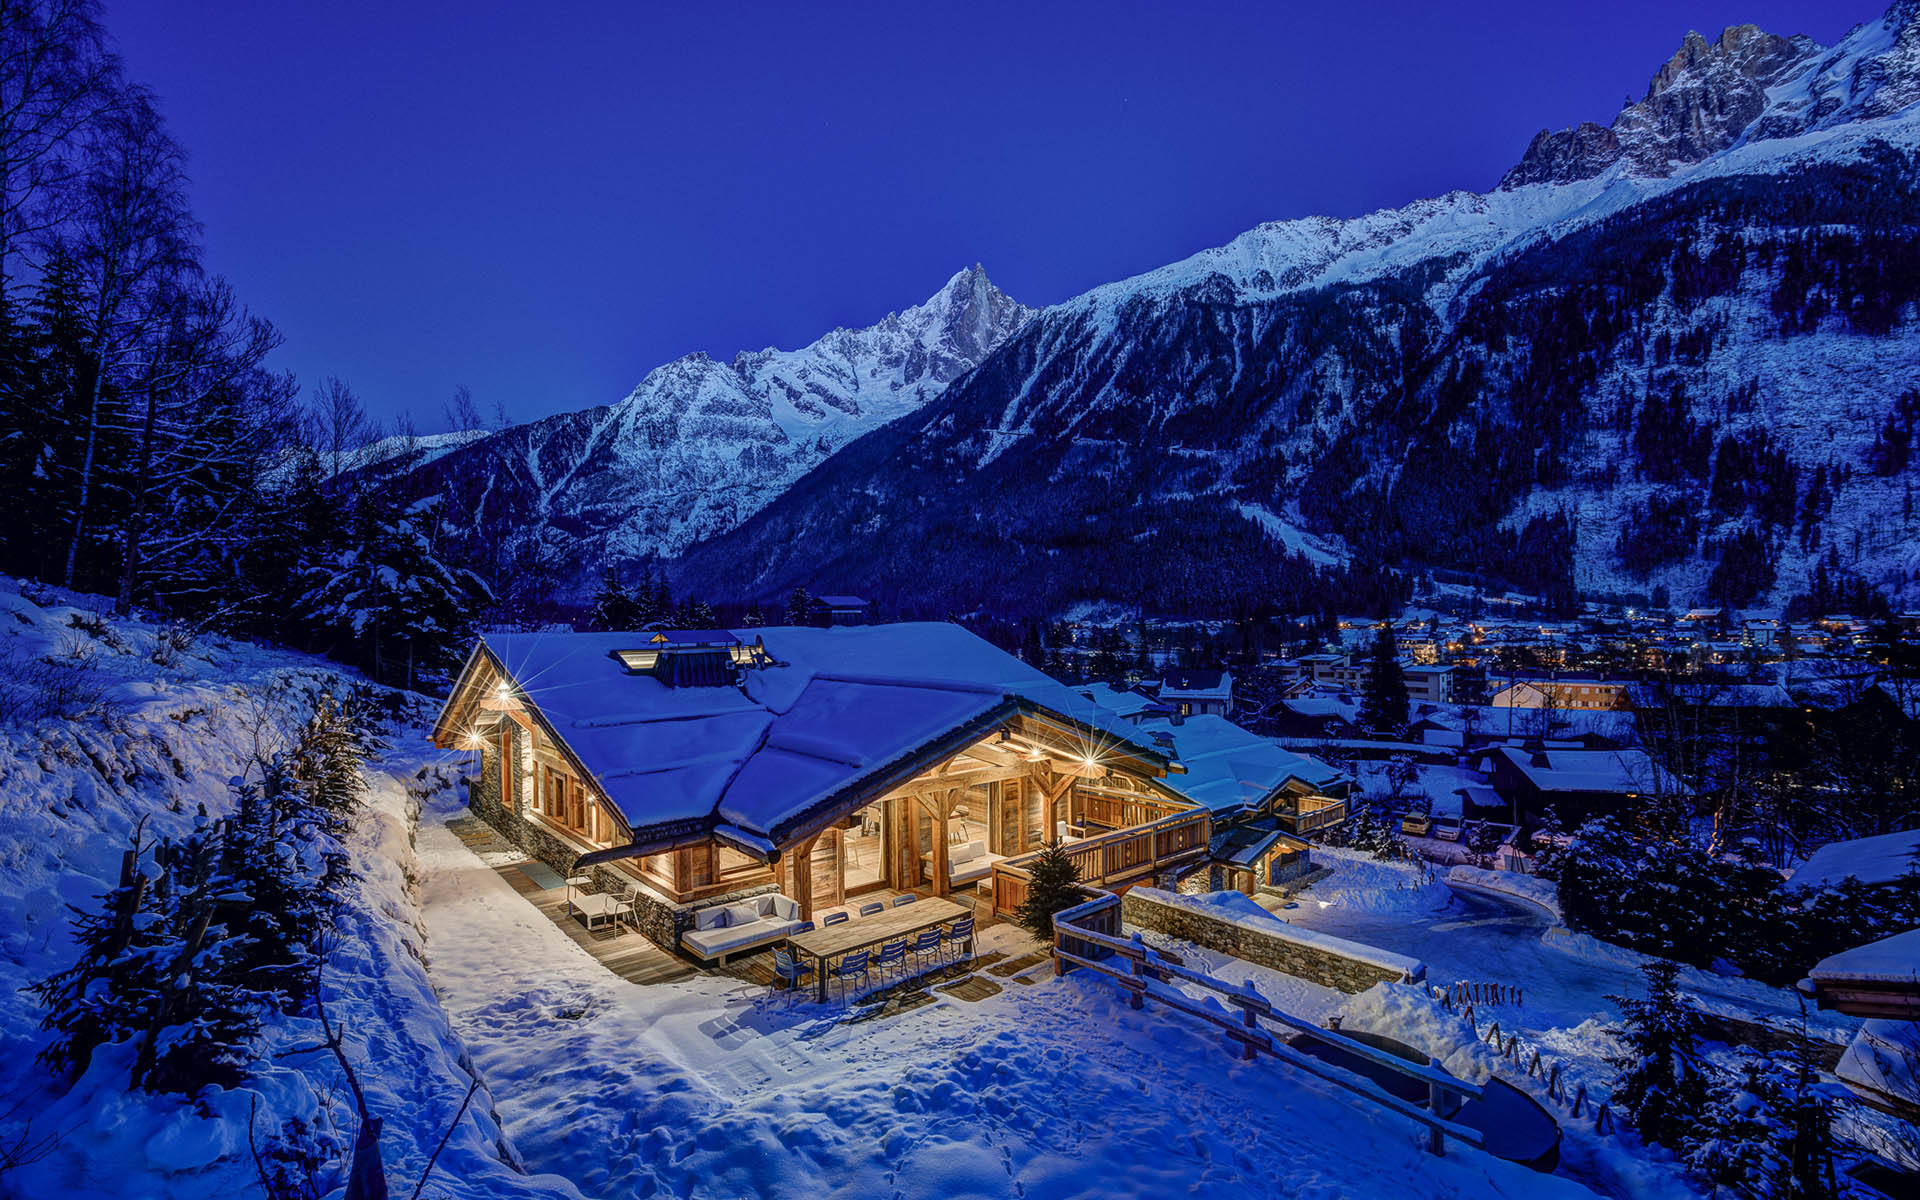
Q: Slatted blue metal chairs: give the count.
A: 10